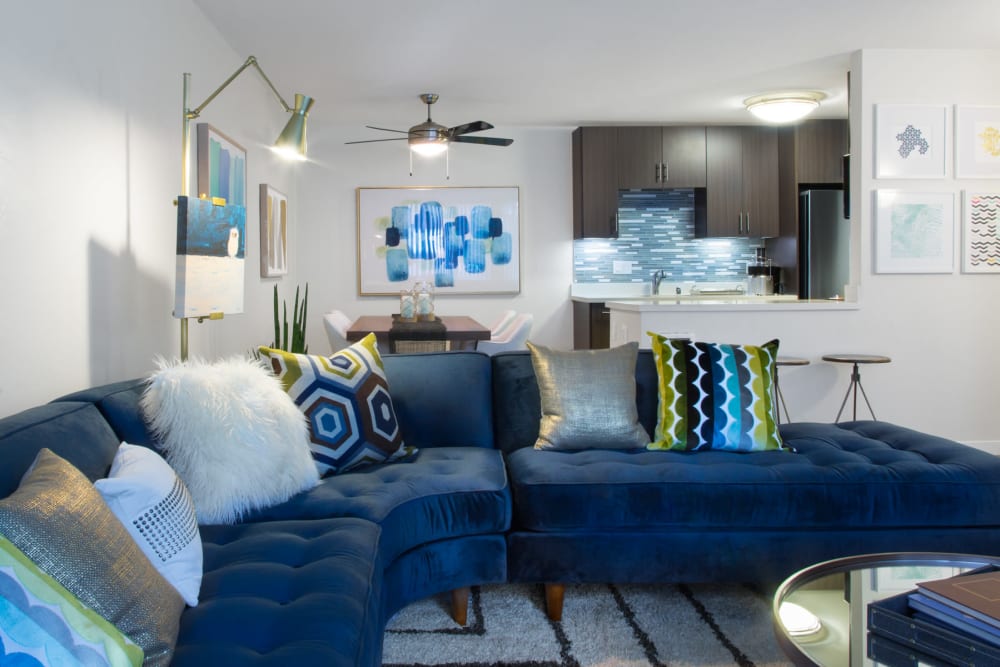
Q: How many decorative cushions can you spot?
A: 7